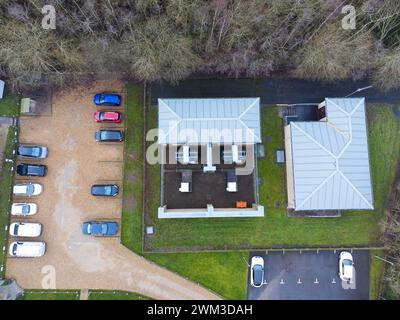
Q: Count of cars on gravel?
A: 11